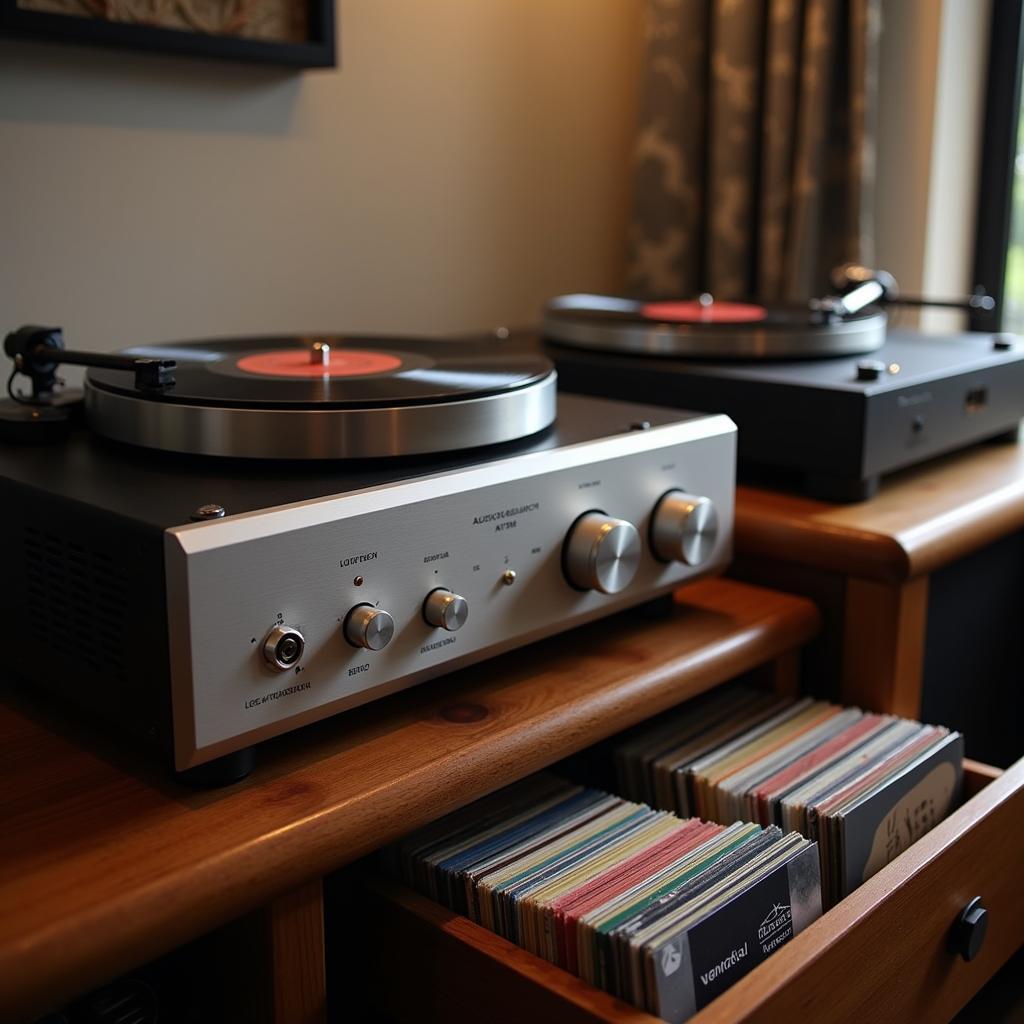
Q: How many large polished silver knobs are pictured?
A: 2